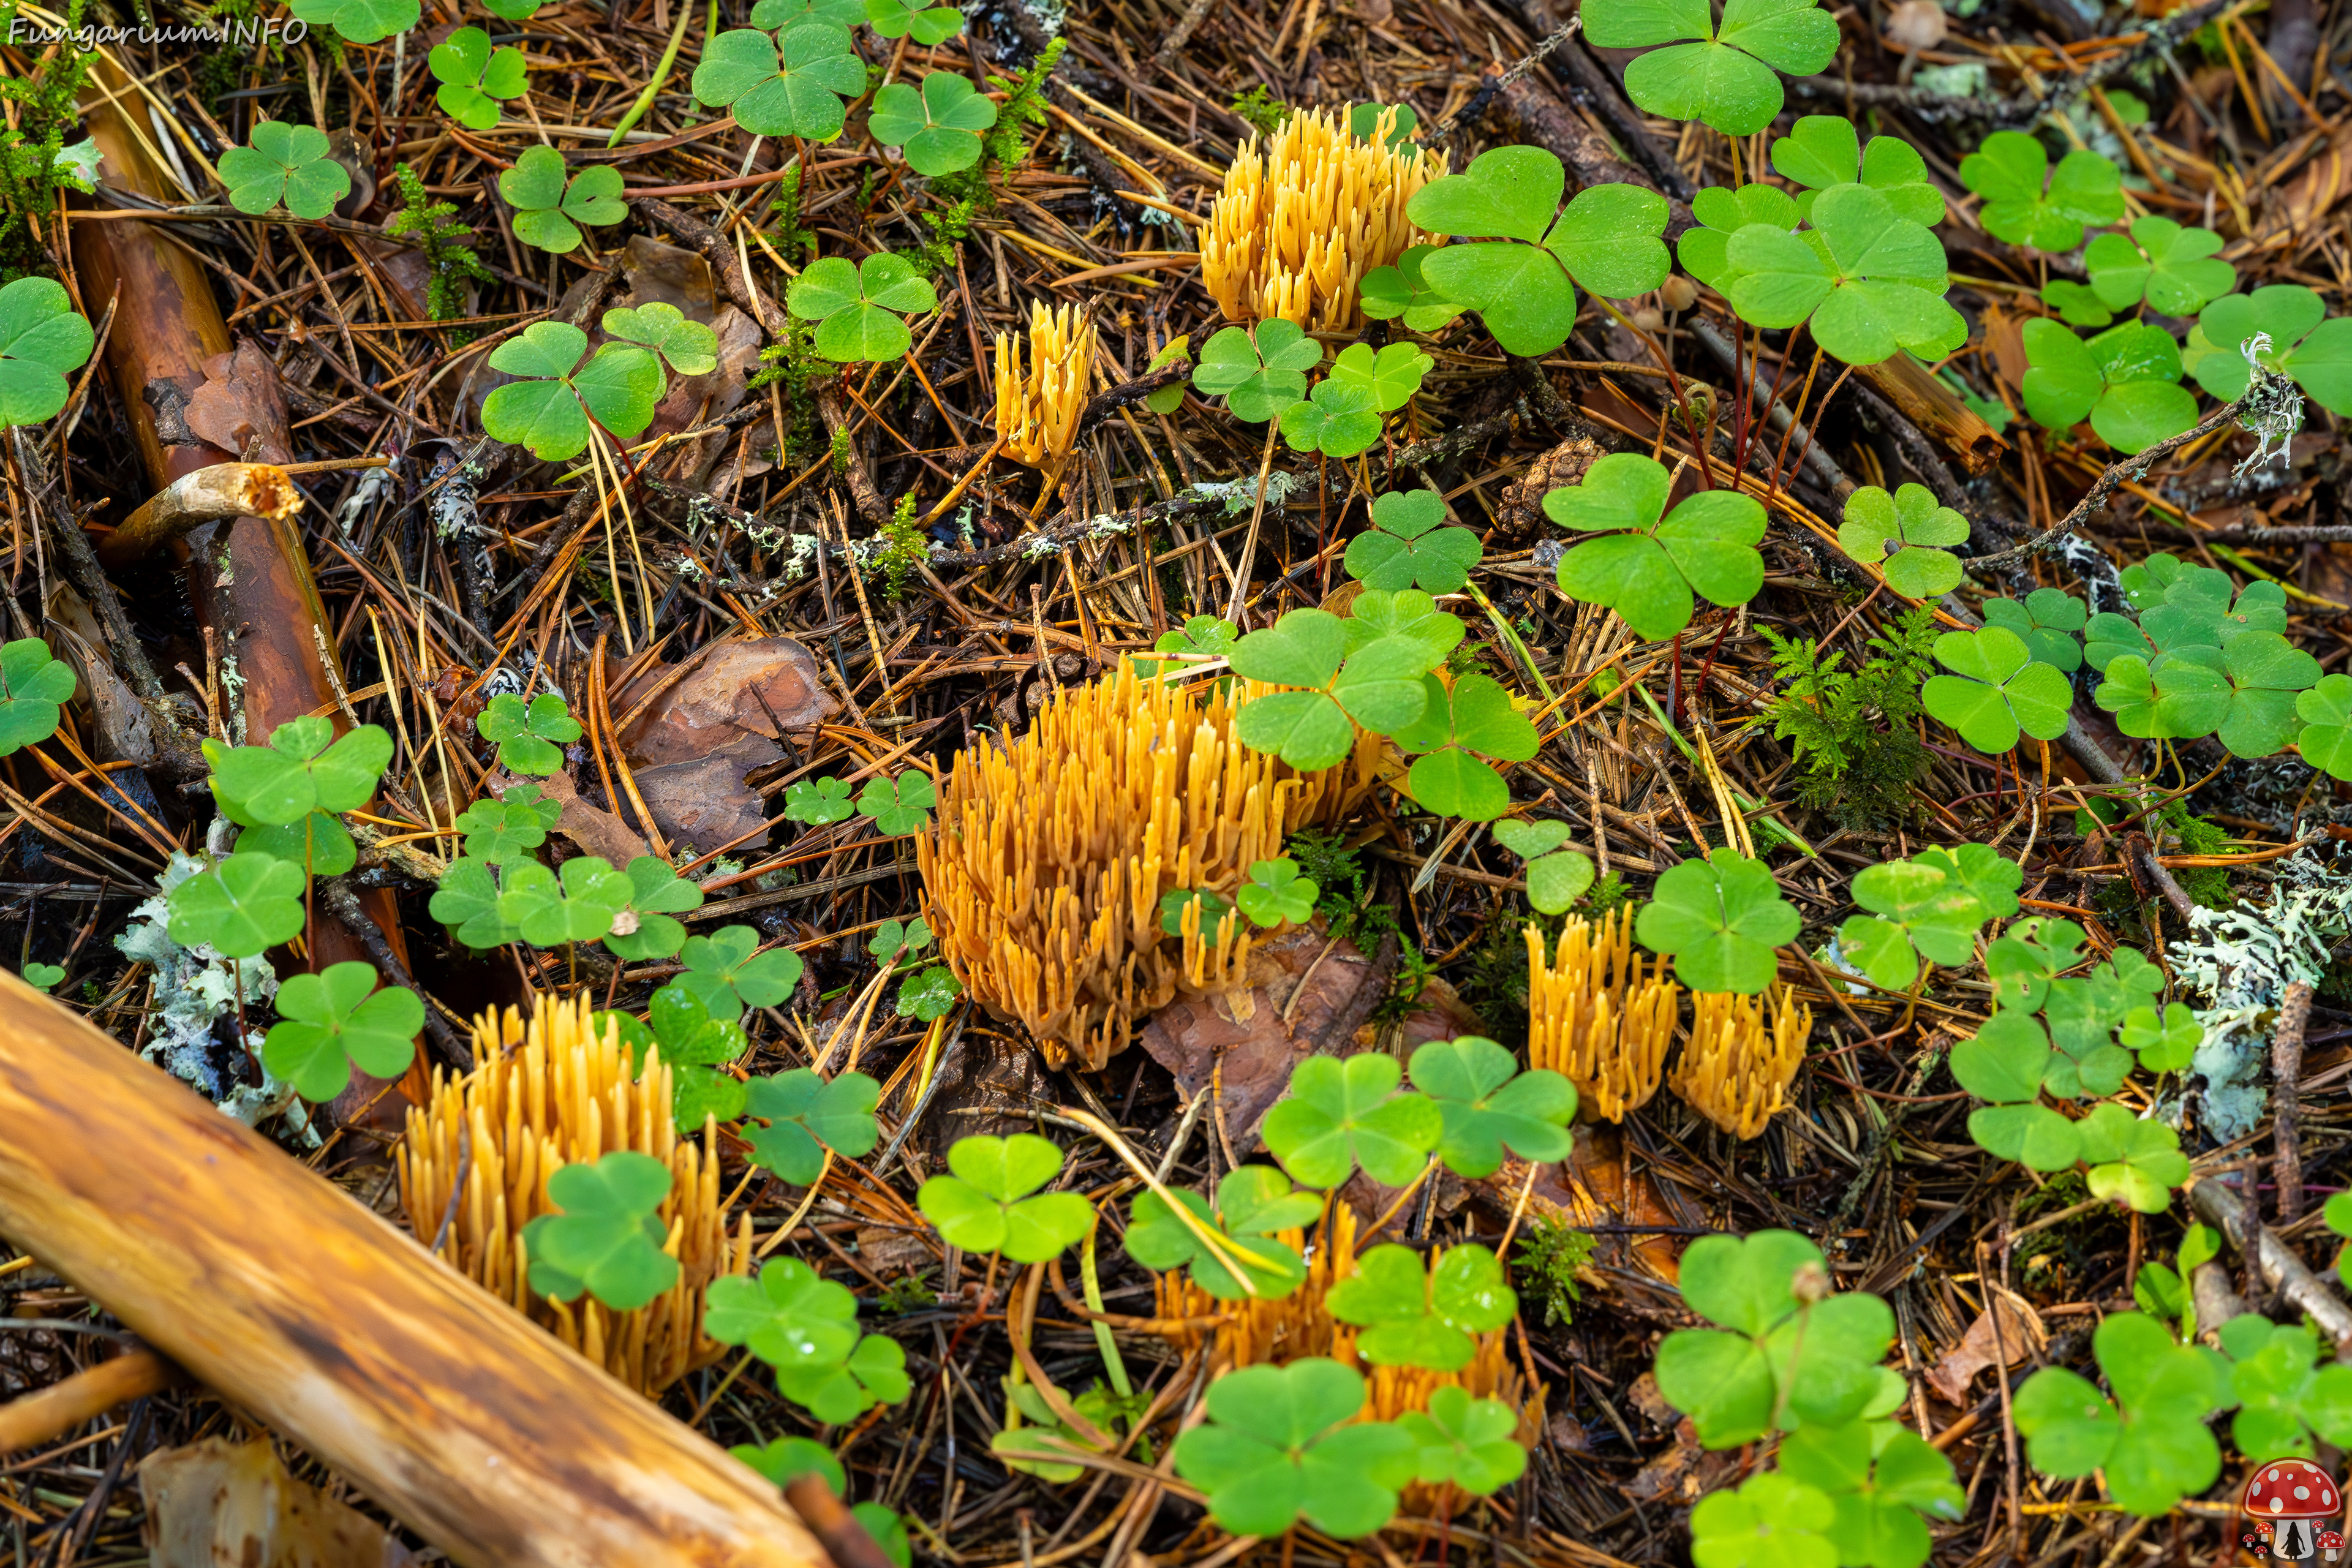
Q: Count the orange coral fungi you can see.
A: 7